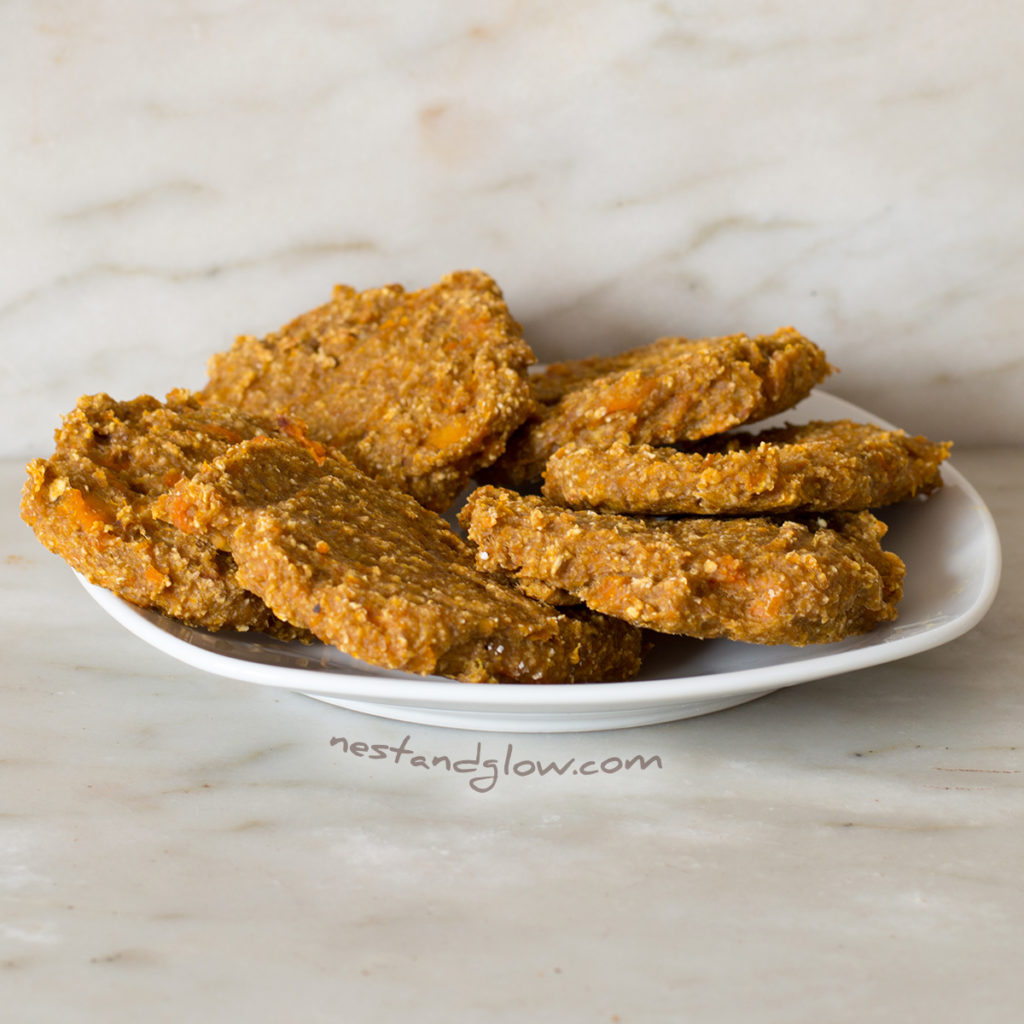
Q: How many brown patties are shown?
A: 6